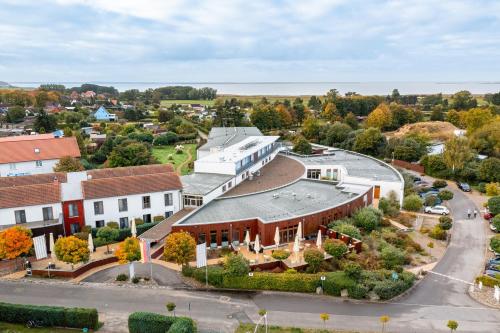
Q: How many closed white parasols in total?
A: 9